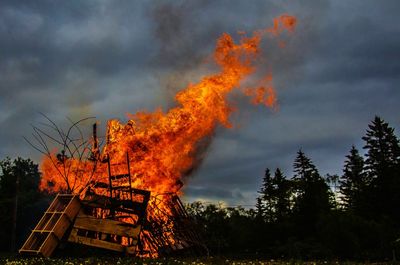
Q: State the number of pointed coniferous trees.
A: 5